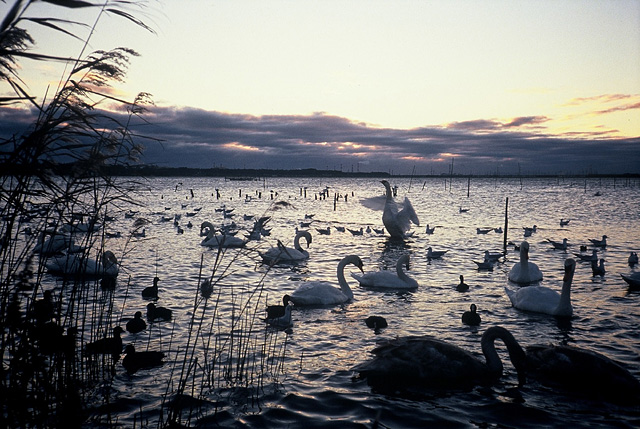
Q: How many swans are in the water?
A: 12